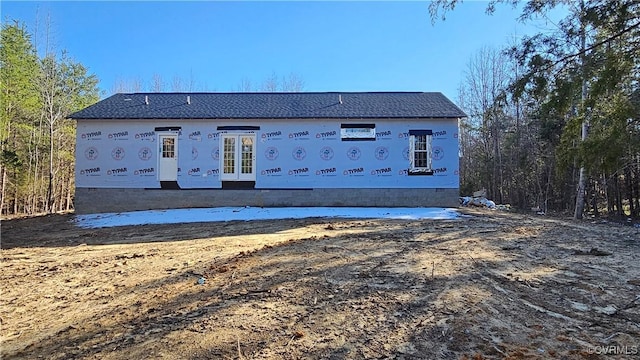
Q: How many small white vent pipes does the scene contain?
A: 3